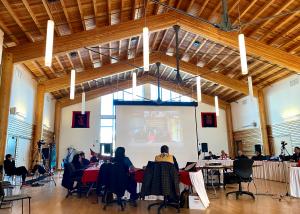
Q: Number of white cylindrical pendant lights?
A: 9